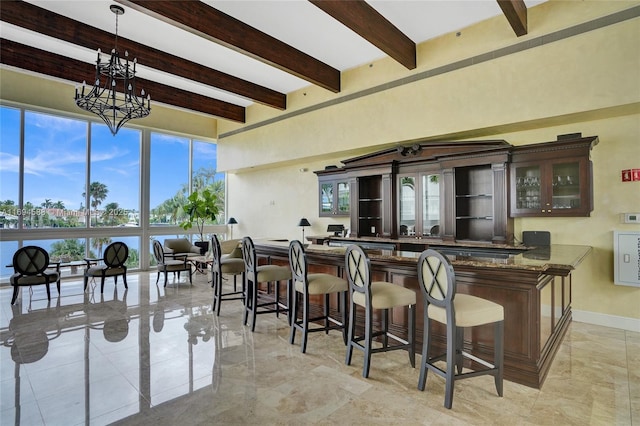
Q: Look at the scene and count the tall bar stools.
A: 5